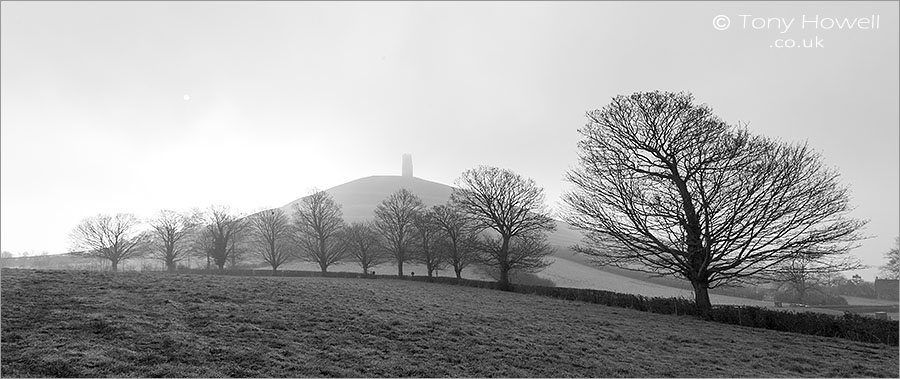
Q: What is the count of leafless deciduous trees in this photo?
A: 11